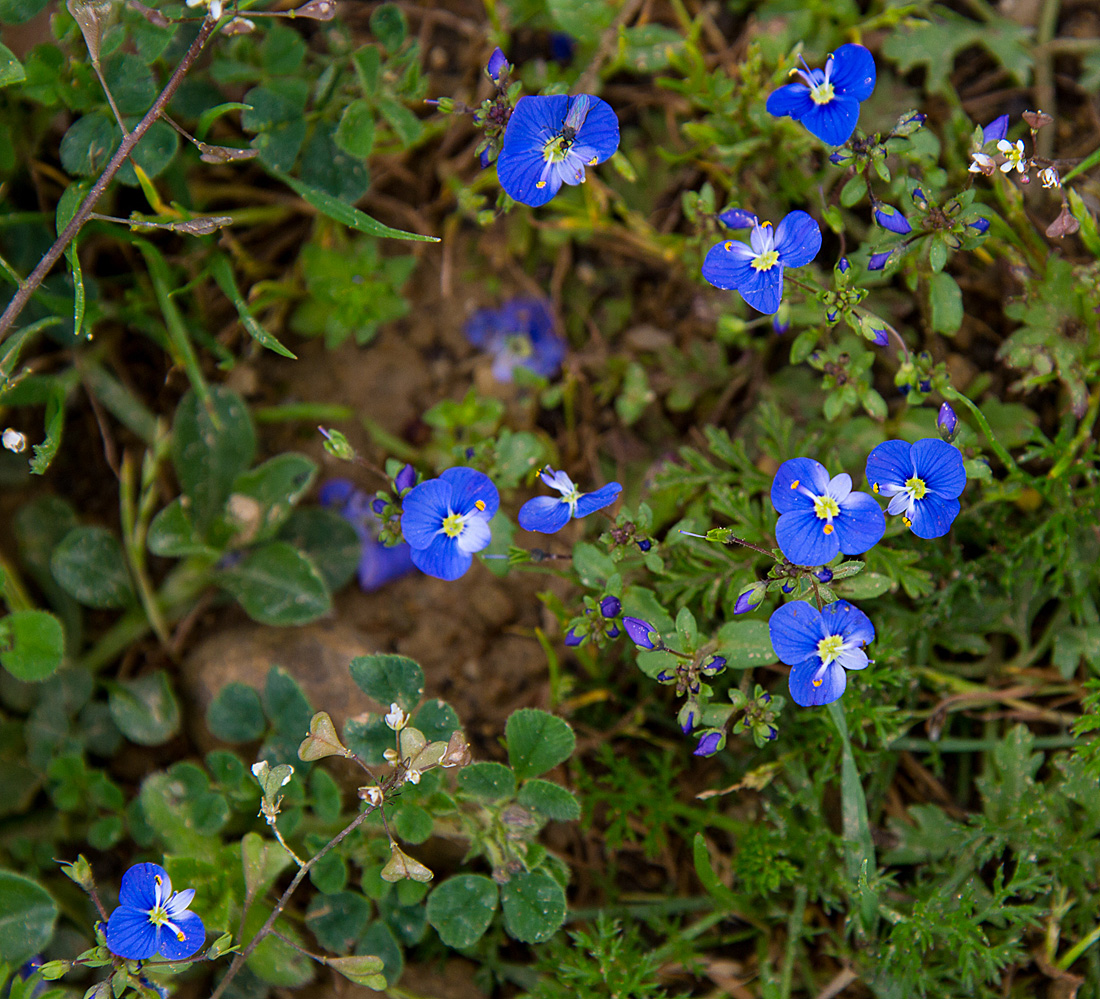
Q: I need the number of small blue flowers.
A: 11